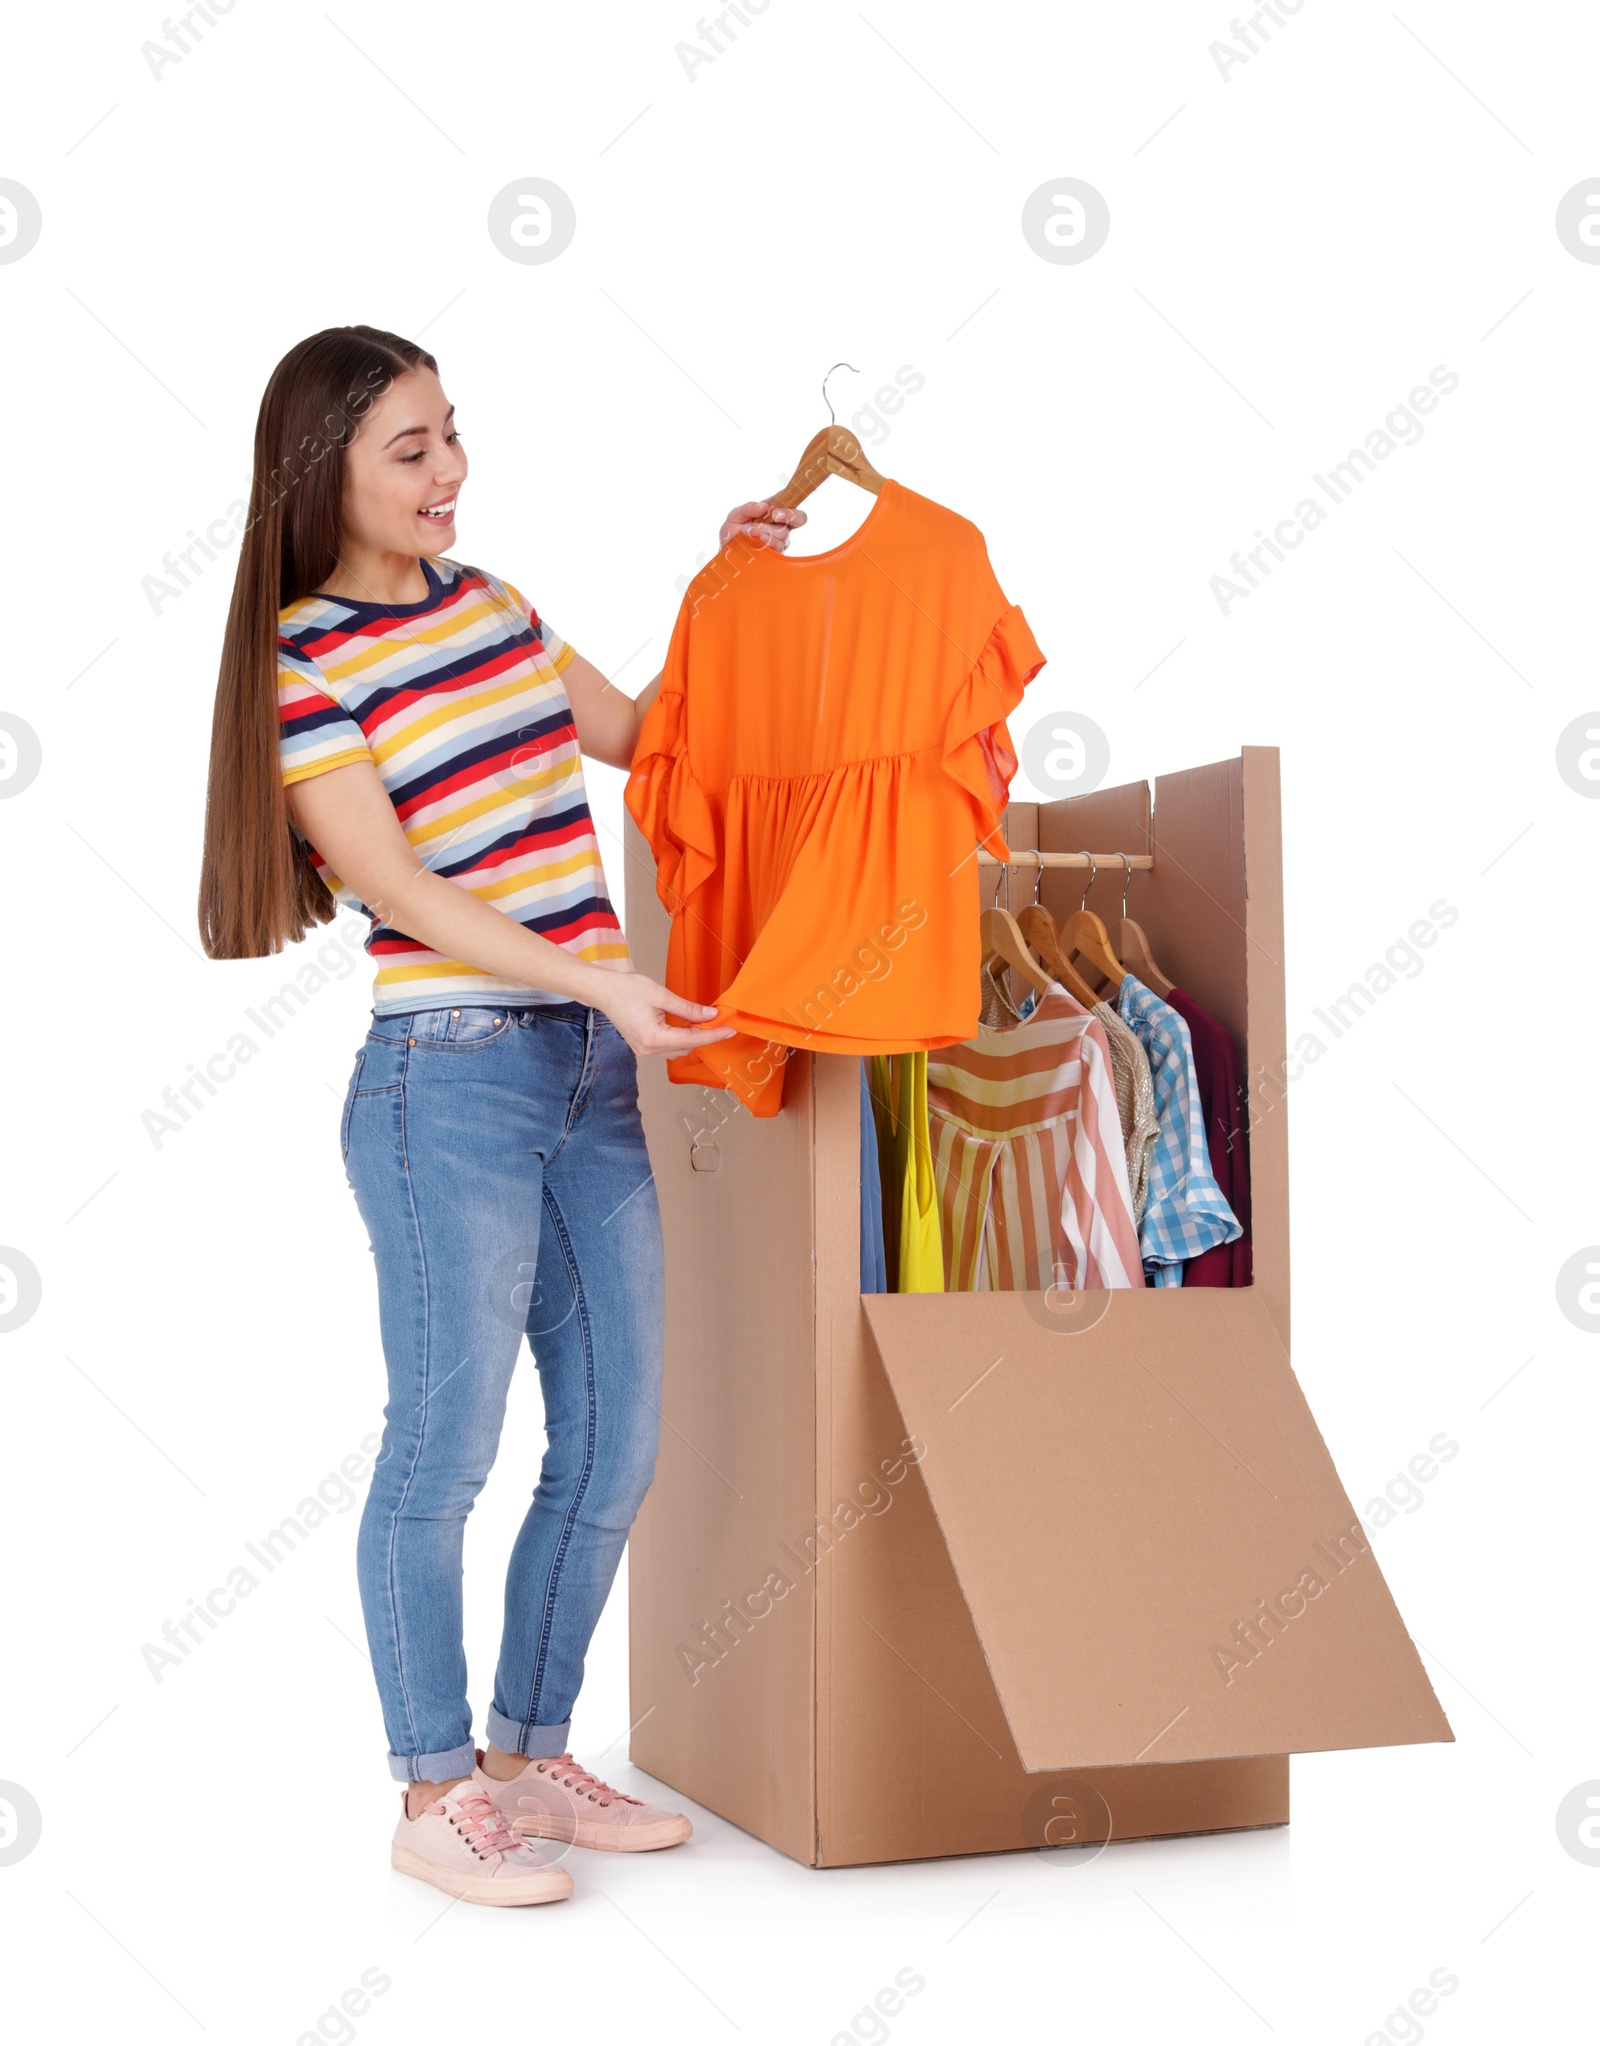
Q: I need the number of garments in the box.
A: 6